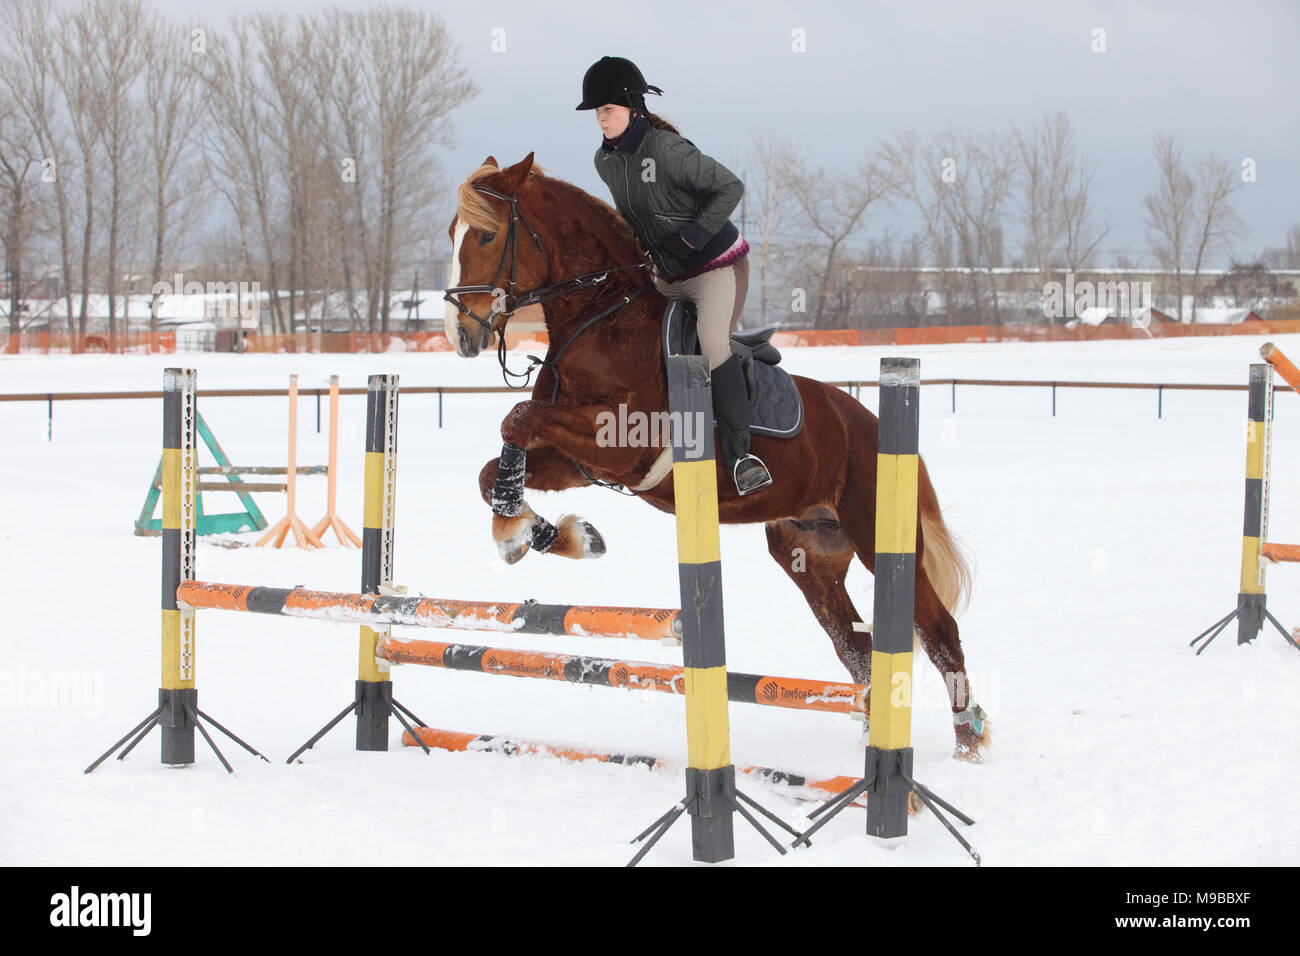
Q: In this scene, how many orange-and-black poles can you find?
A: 3